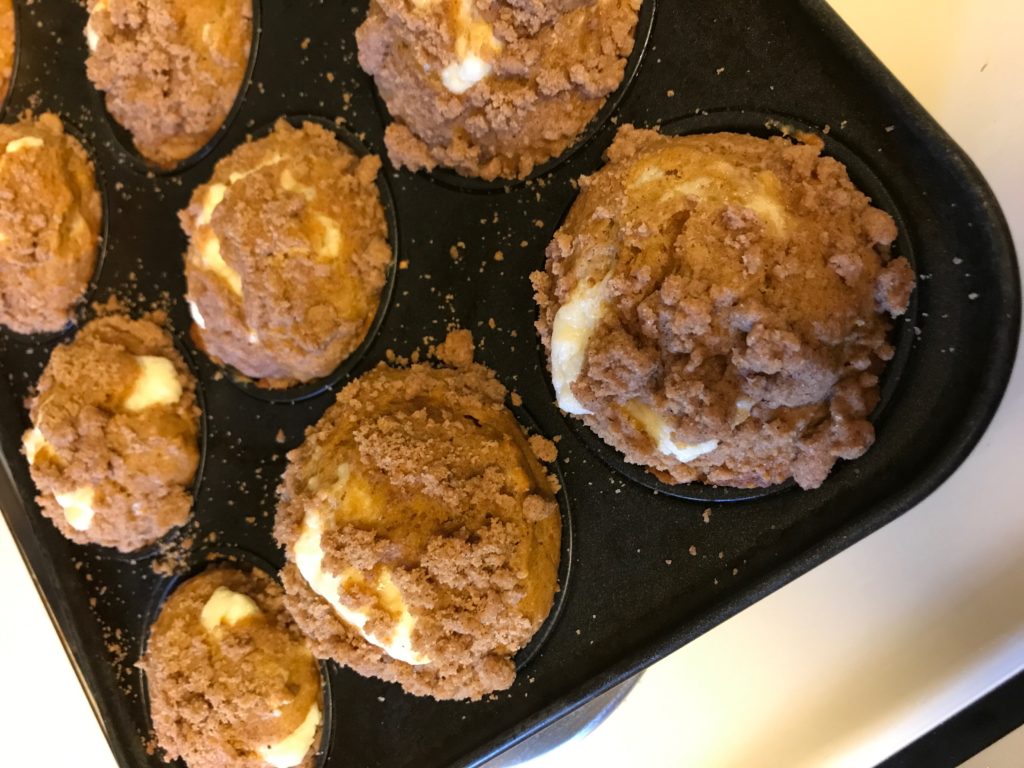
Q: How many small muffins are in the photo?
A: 9